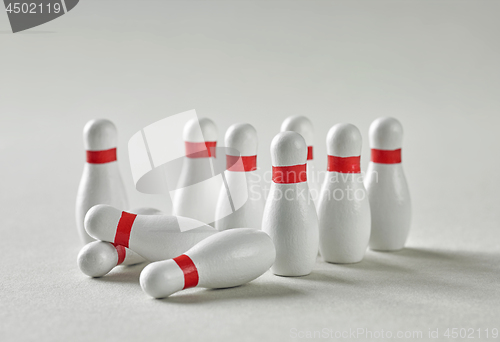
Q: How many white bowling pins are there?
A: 10